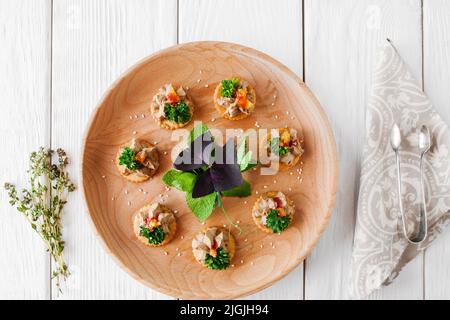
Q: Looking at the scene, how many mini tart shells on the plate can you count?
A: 7